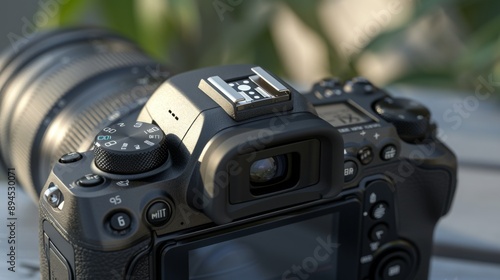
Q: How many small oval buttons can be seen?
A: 2